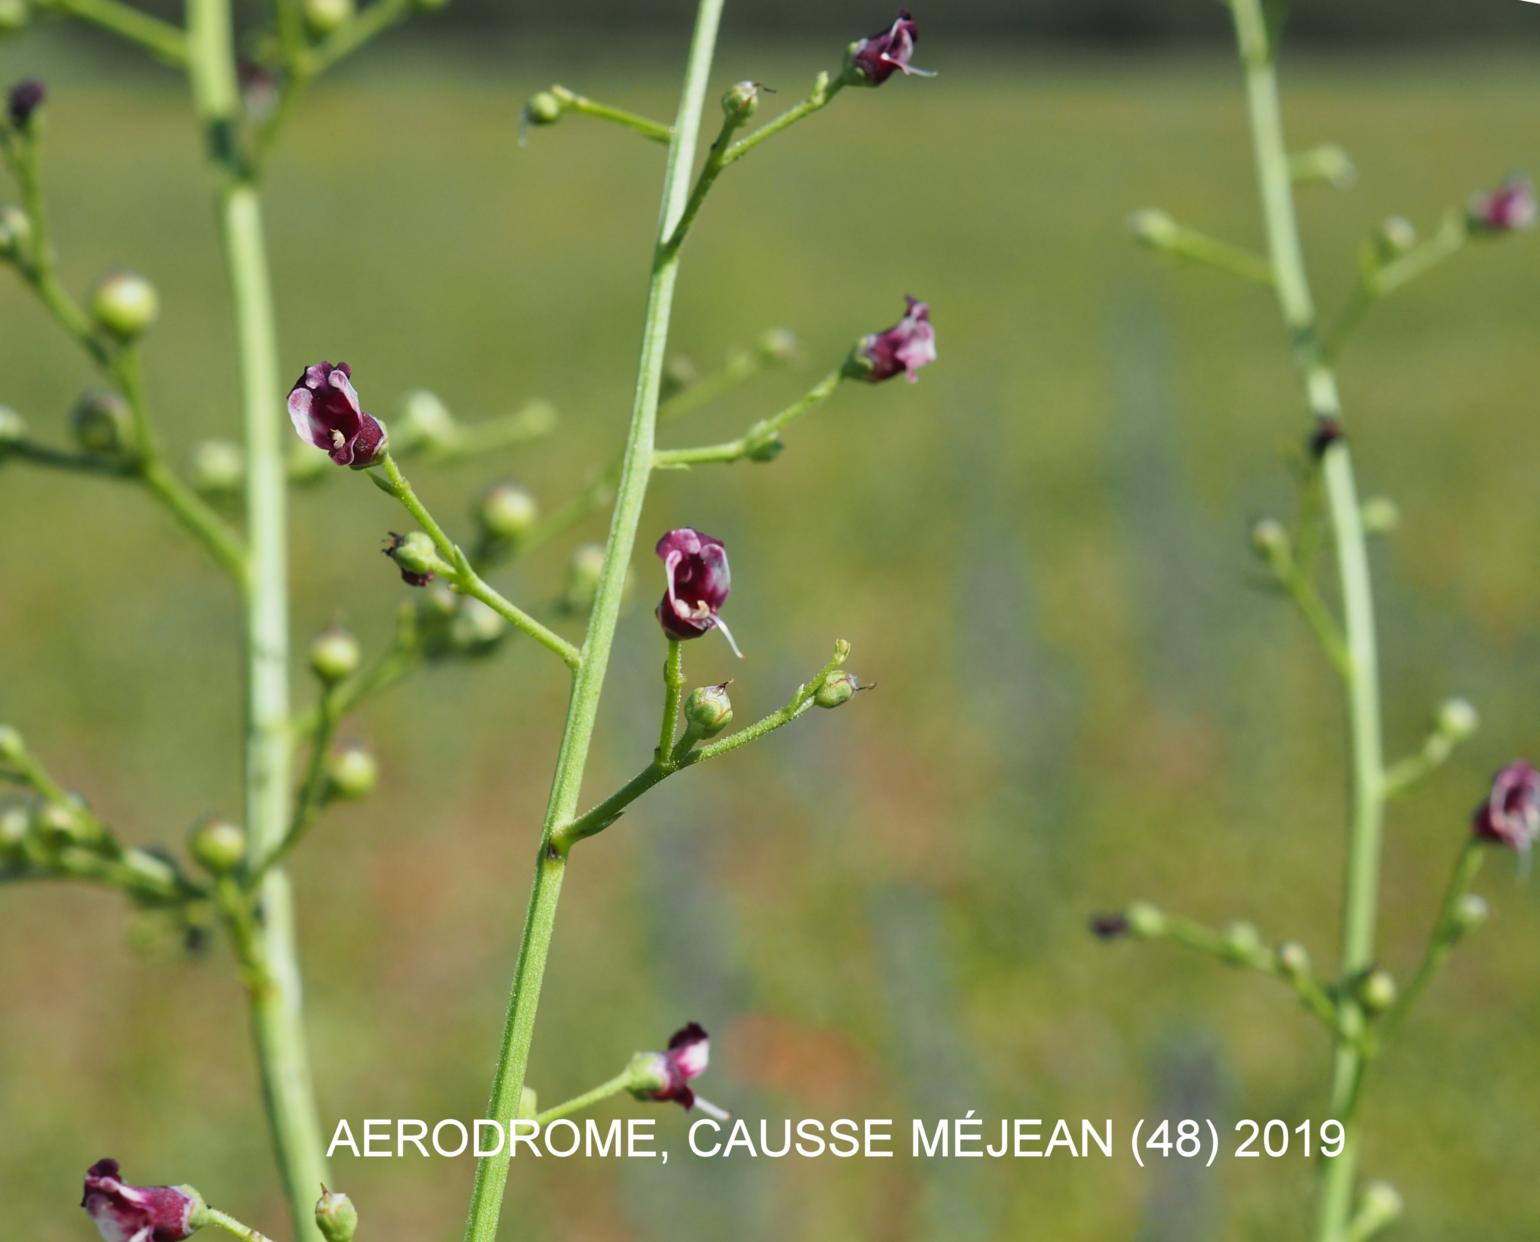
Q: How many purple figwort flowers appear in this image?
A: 8